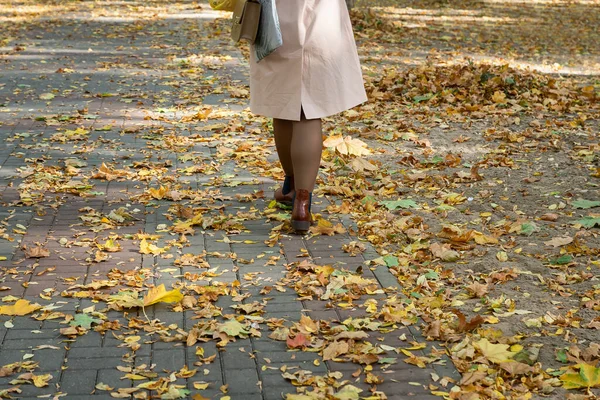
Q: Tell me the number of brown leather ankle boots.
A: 2